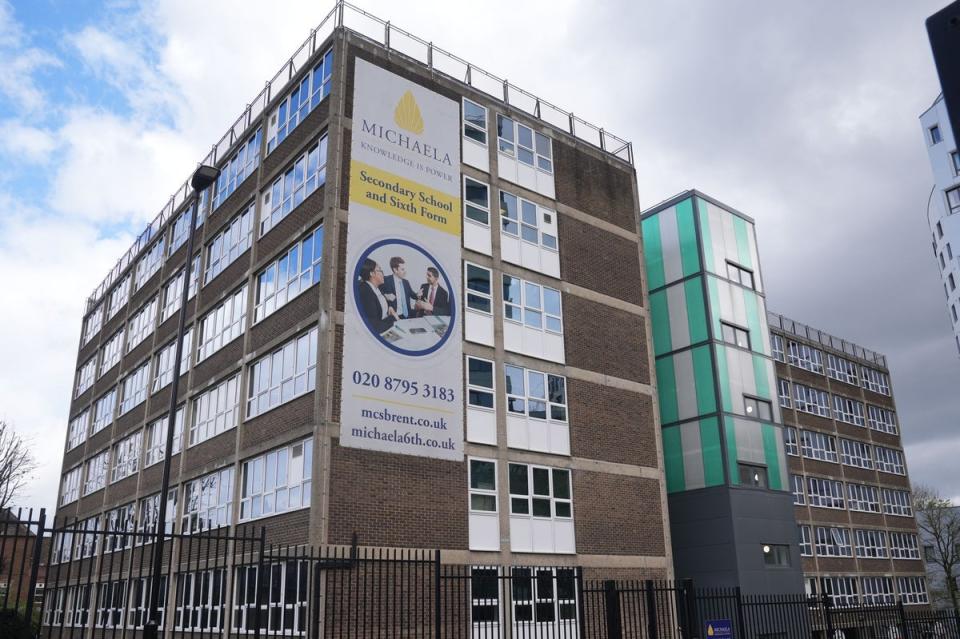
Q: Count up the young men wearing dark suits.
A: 2